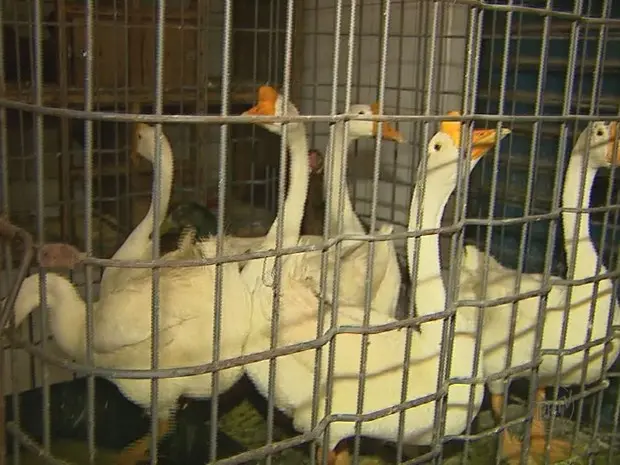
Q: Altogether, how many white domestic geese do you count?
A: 6